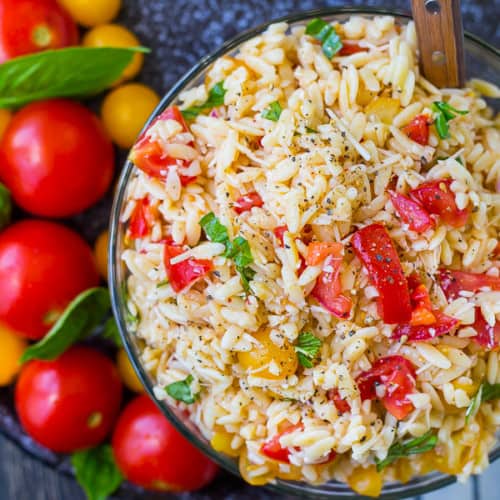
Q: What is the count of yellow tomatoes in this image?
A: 7